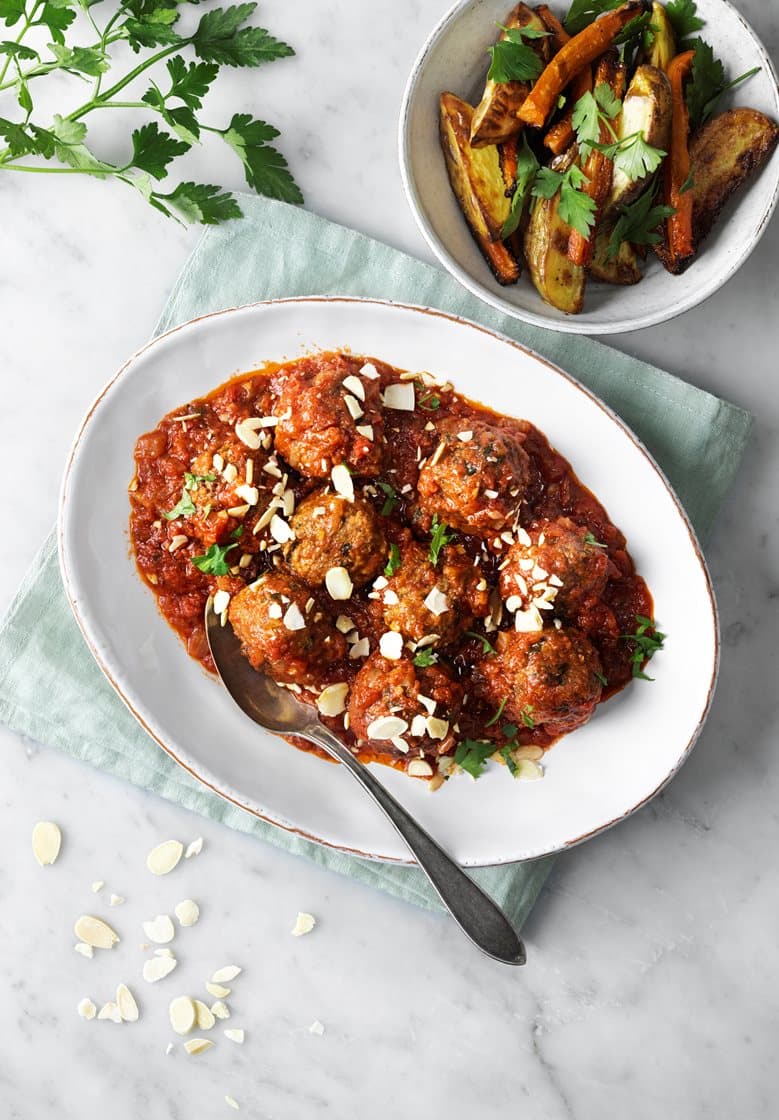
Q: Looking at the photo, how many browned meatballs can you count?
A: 9